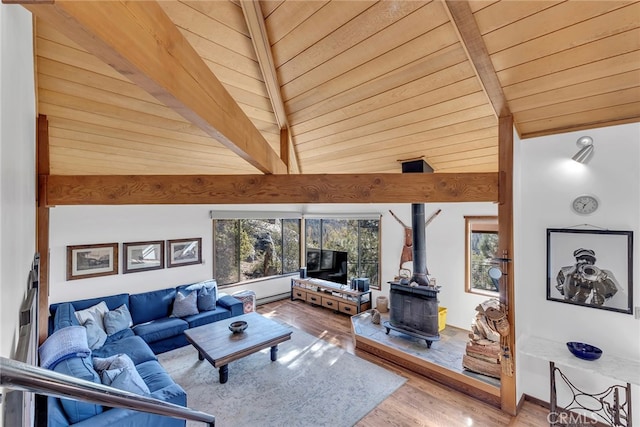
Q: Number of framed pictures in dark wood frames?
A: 3